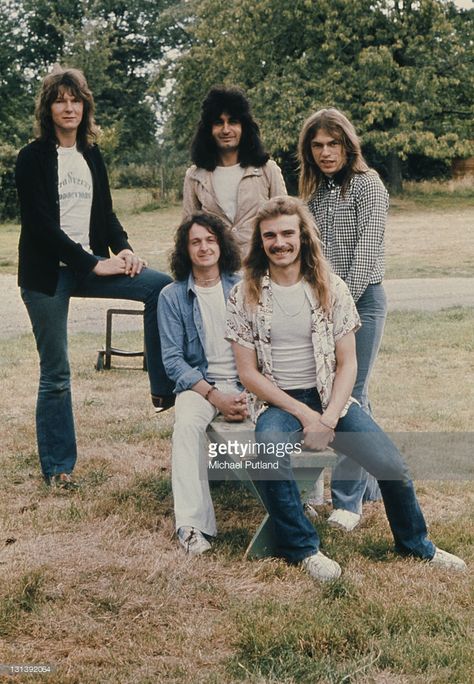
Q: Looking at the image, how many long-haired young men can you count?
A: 5